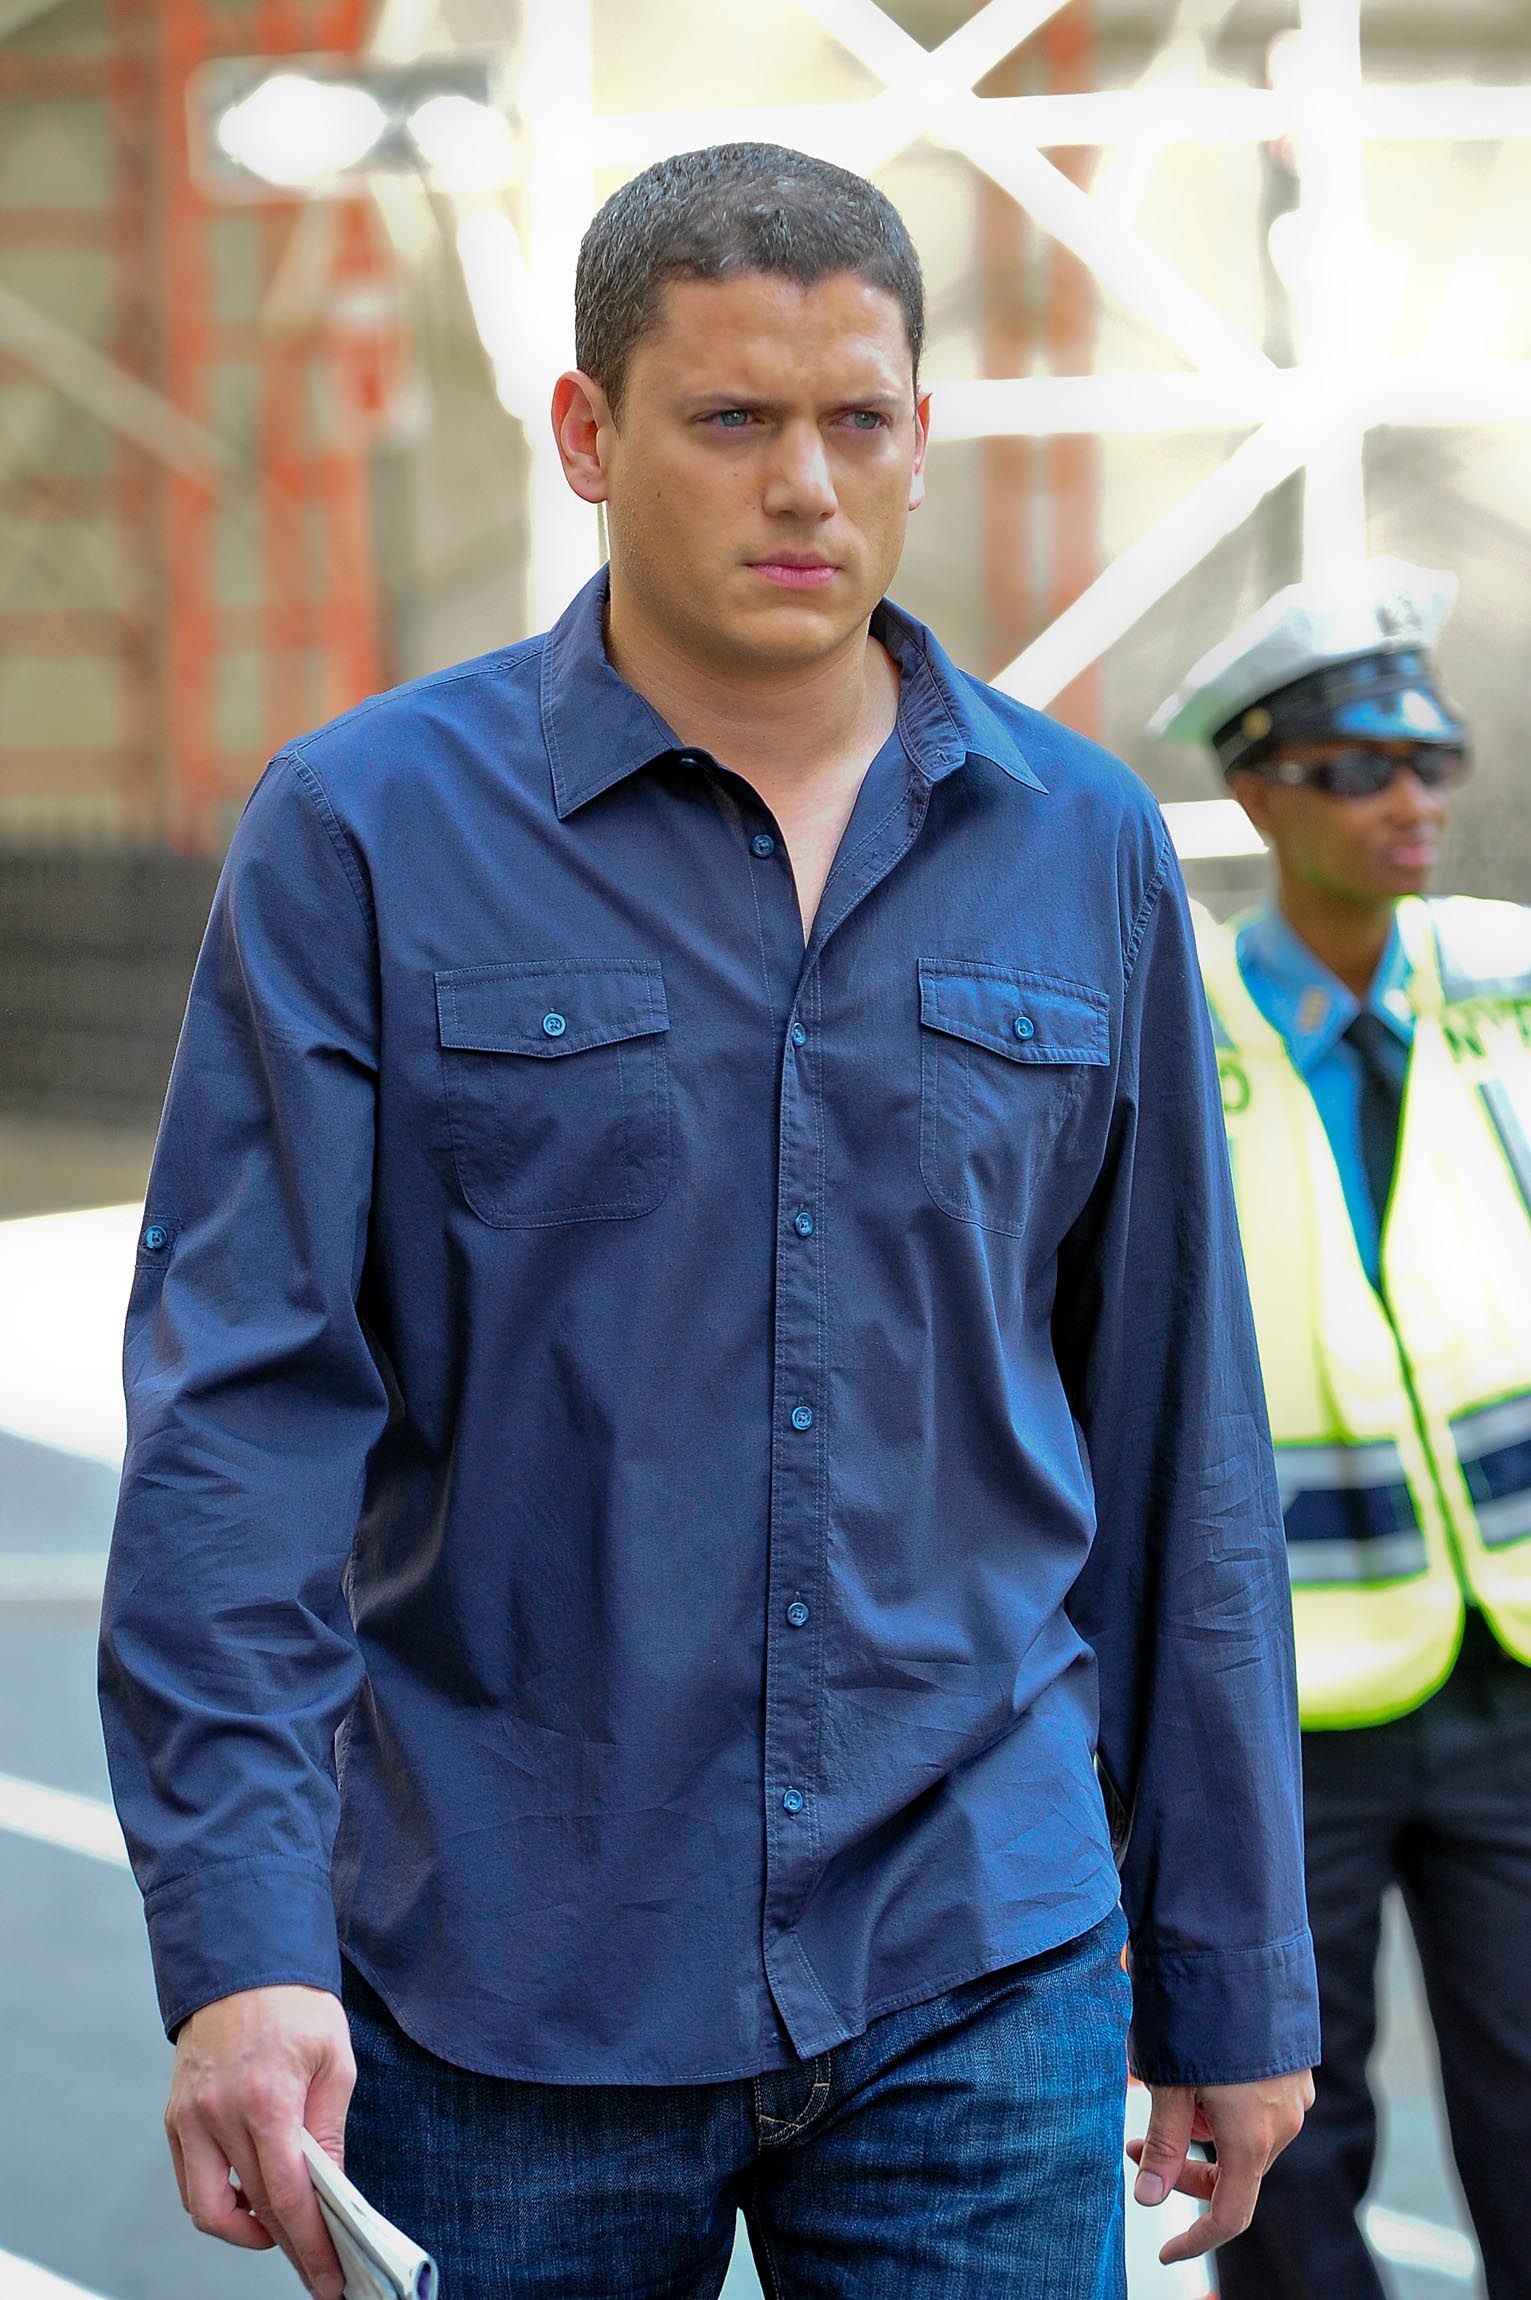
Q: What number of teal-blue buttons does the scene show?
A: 9